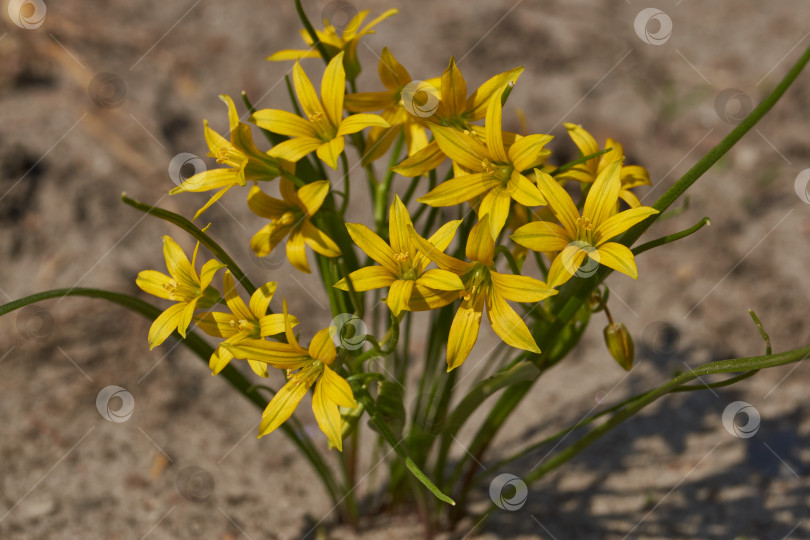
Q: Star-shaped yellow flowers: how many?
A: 14